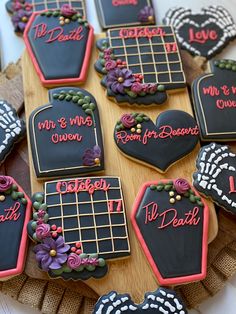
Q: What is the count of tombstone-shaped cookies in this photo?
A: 3